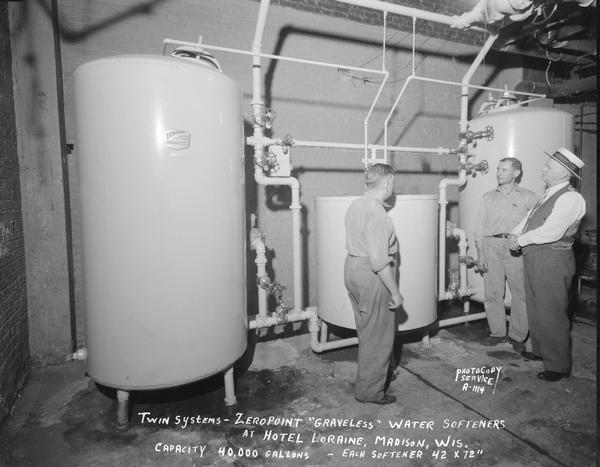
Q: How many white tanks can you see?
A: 3